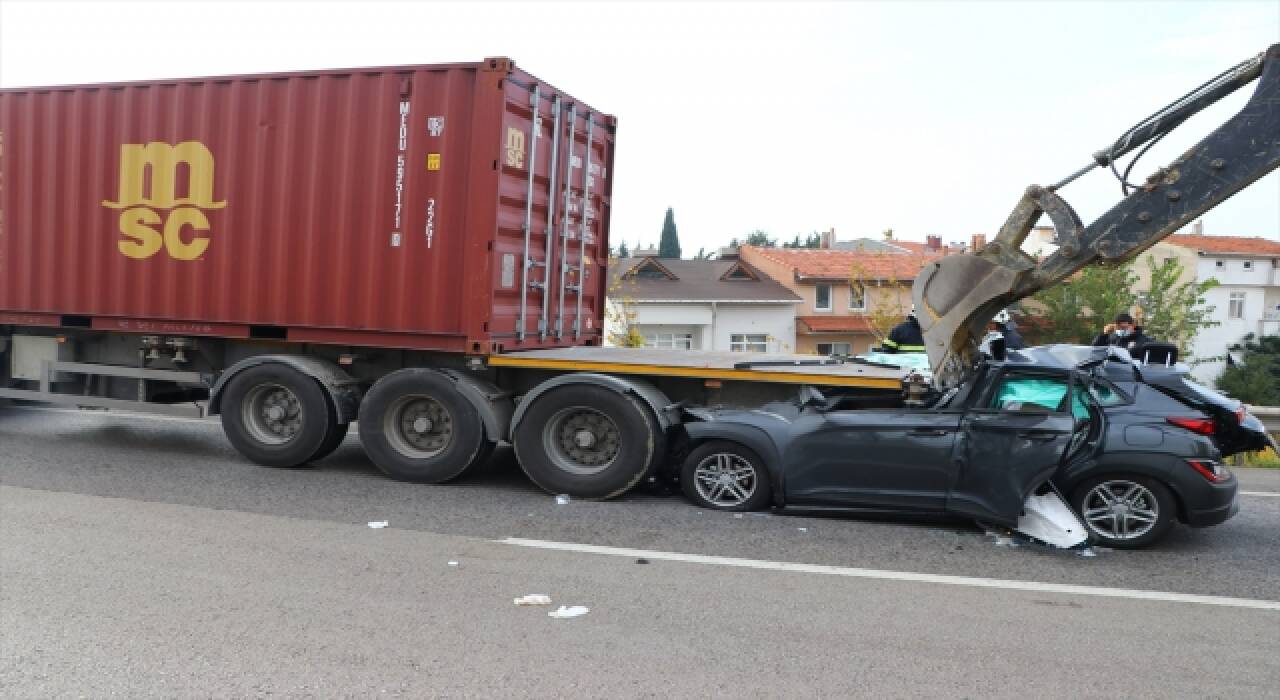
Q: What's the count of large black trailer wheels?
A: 3